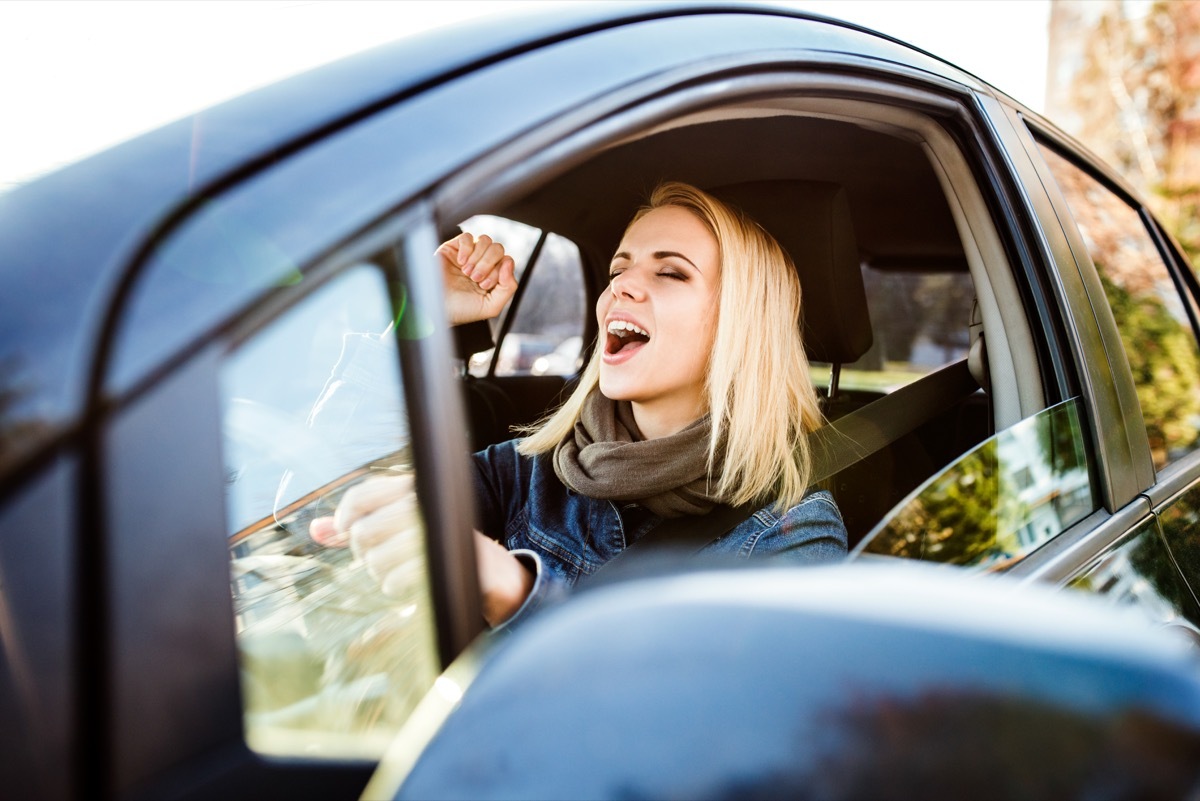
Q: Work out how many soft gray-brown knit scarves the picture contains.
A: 1